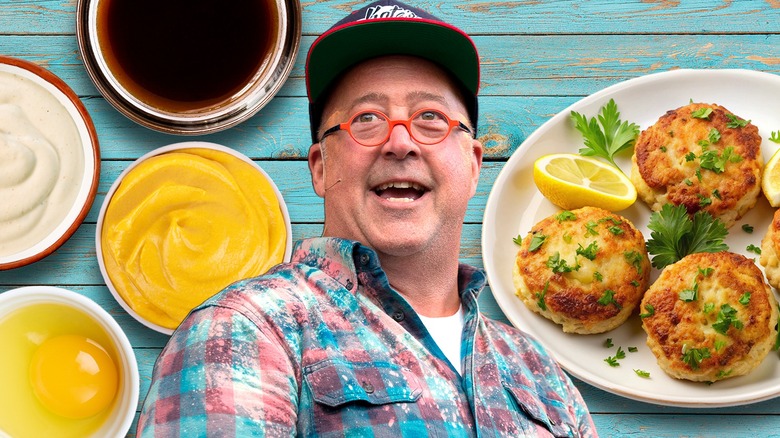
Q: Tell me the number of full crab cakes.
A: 3